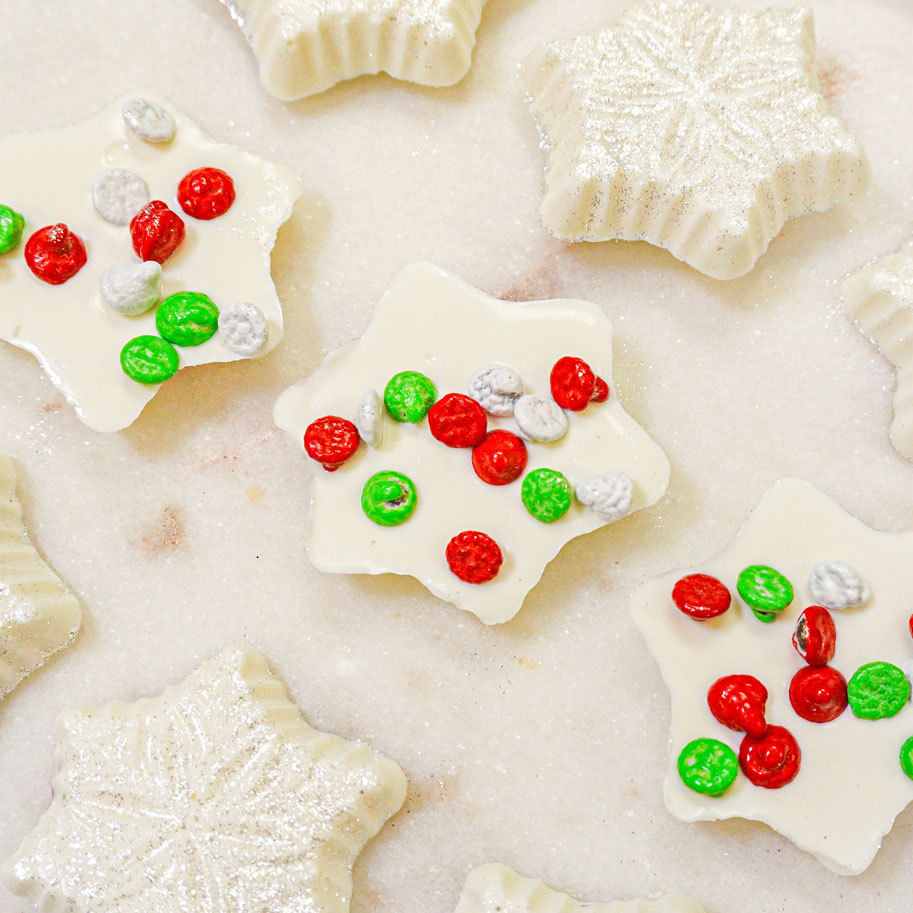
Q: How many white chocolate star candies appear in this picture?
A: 9